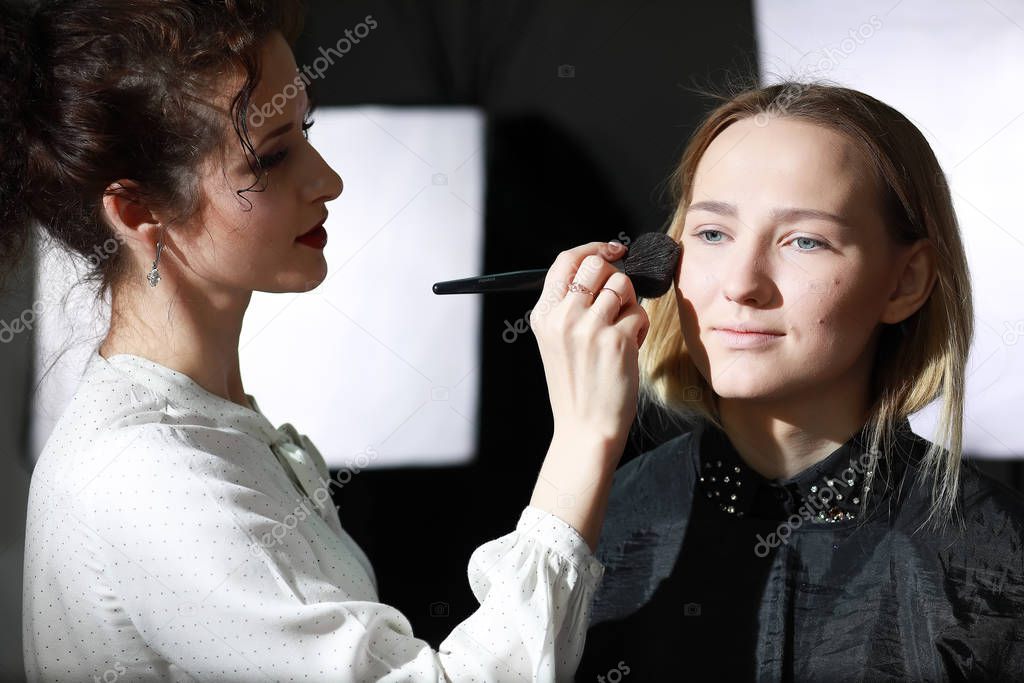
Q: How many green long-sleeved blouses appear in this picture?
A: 0